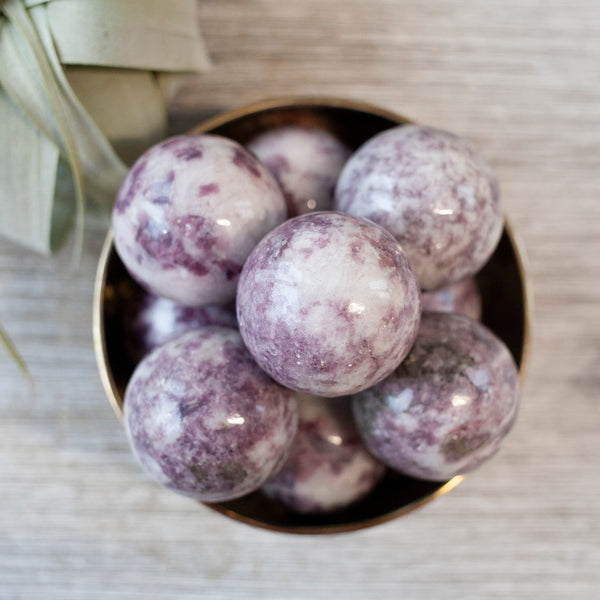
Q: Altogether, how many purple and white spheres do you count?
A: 9